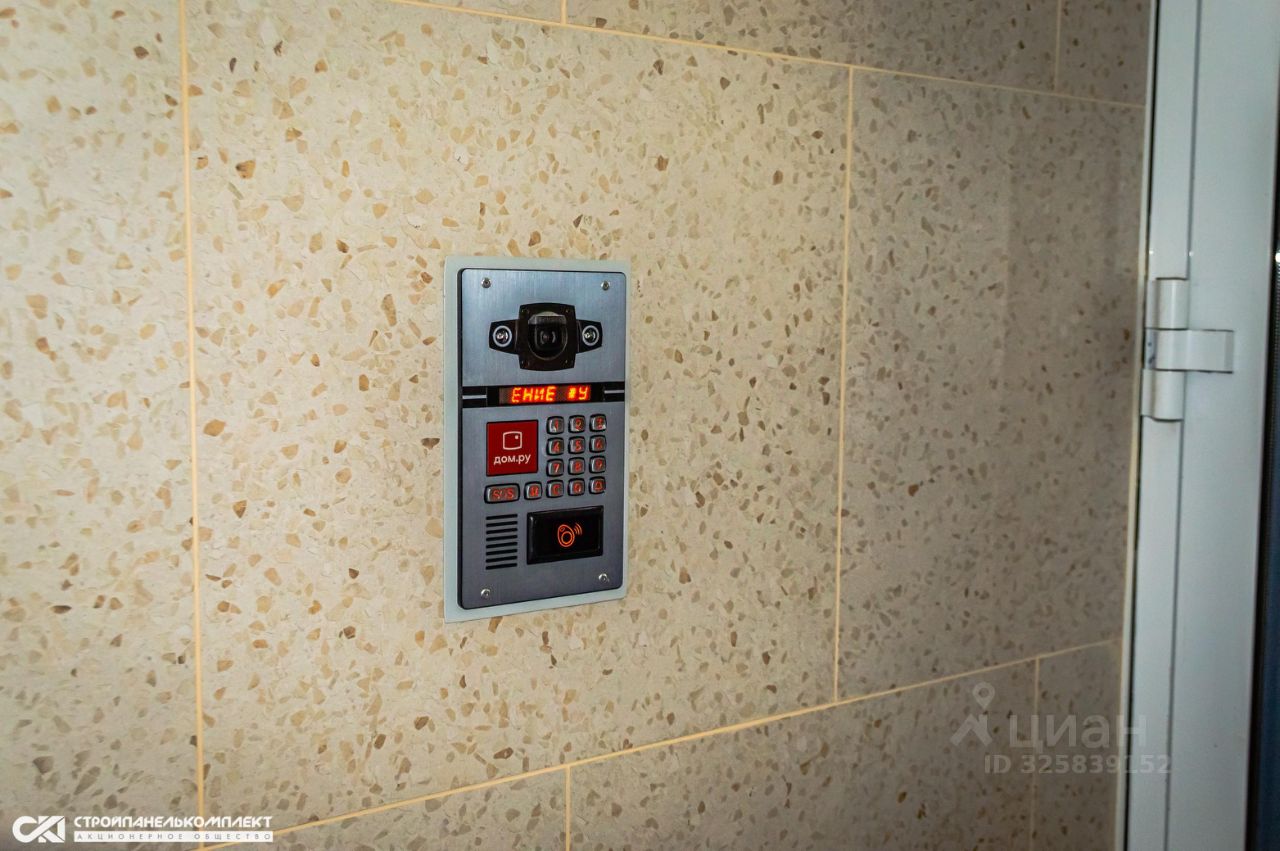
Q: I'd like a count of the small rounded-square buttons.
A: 13